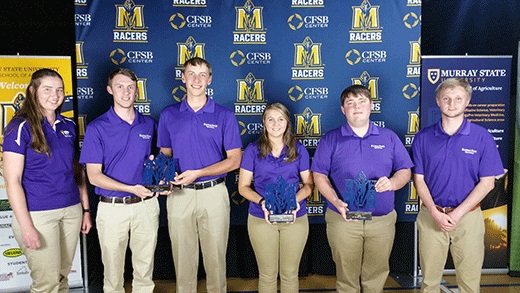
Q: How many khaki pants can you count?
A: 6